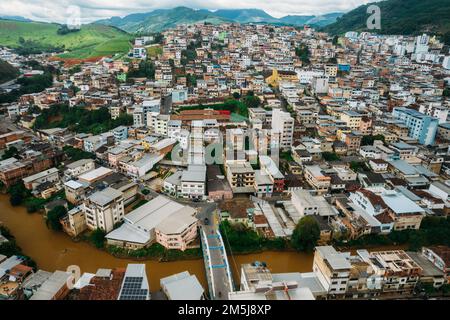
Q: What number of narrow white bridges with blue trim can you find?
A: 1